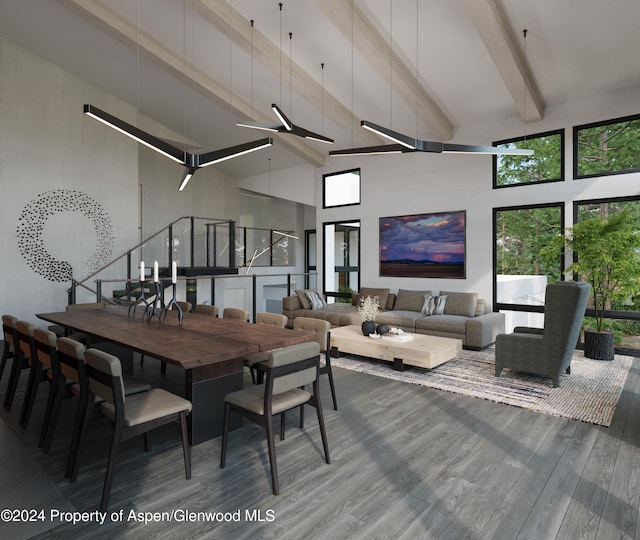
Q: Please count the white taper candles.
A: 3